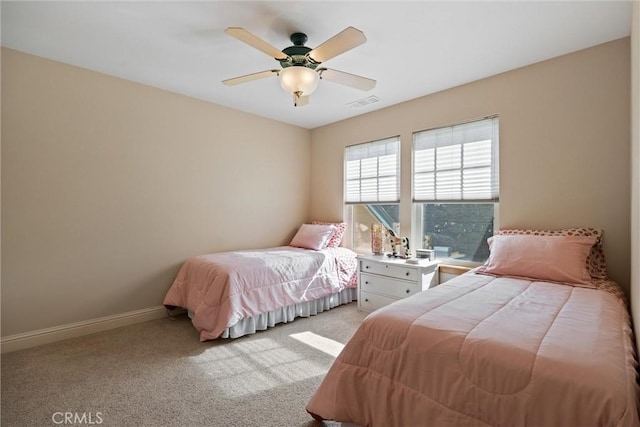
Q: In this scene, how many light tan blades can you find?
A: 5